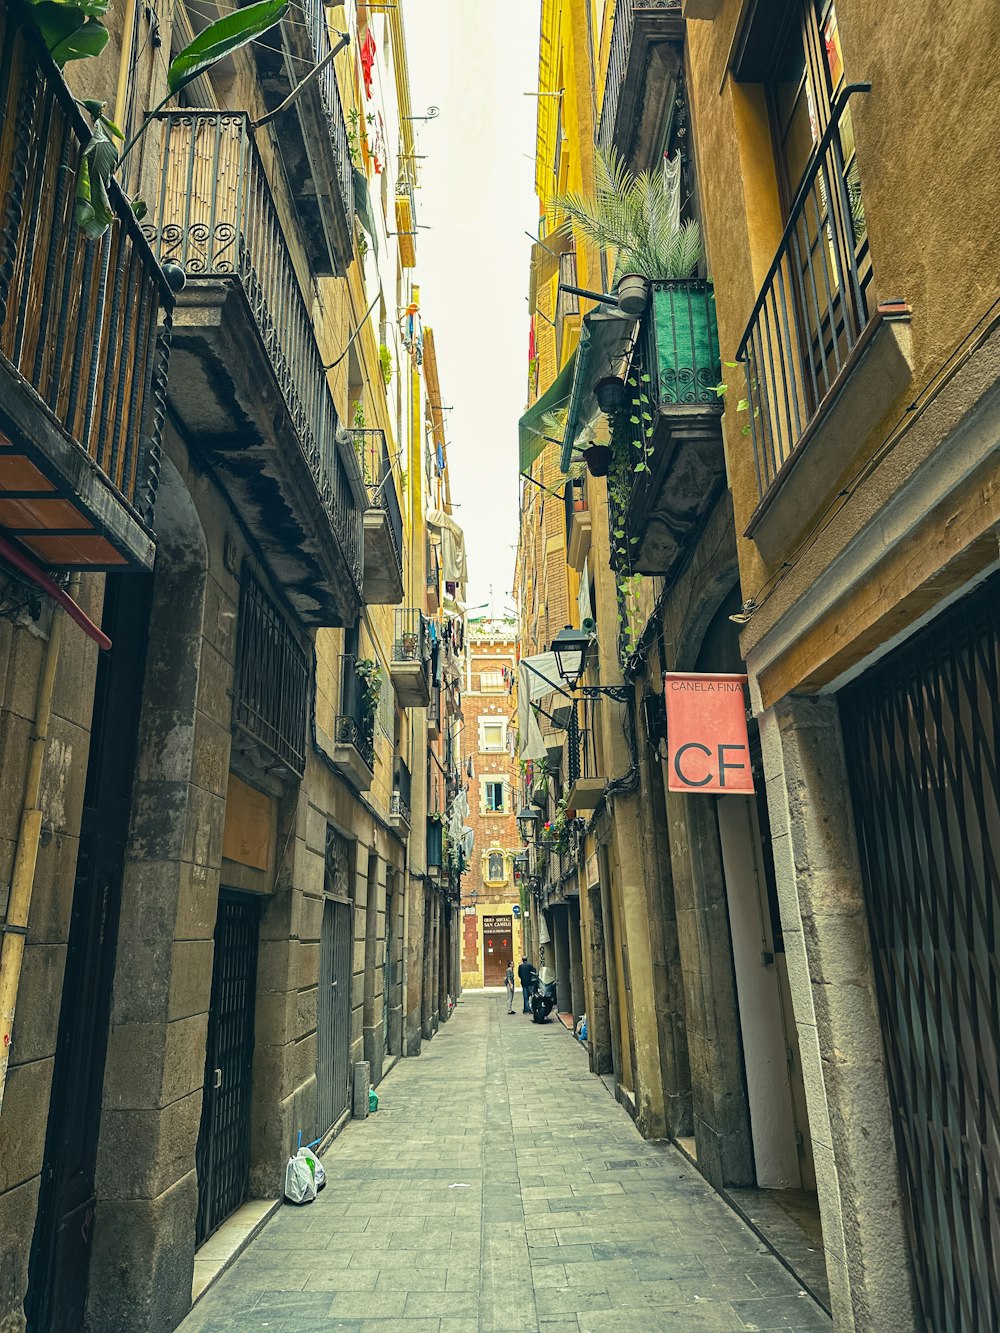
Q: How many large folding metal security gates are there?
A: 1